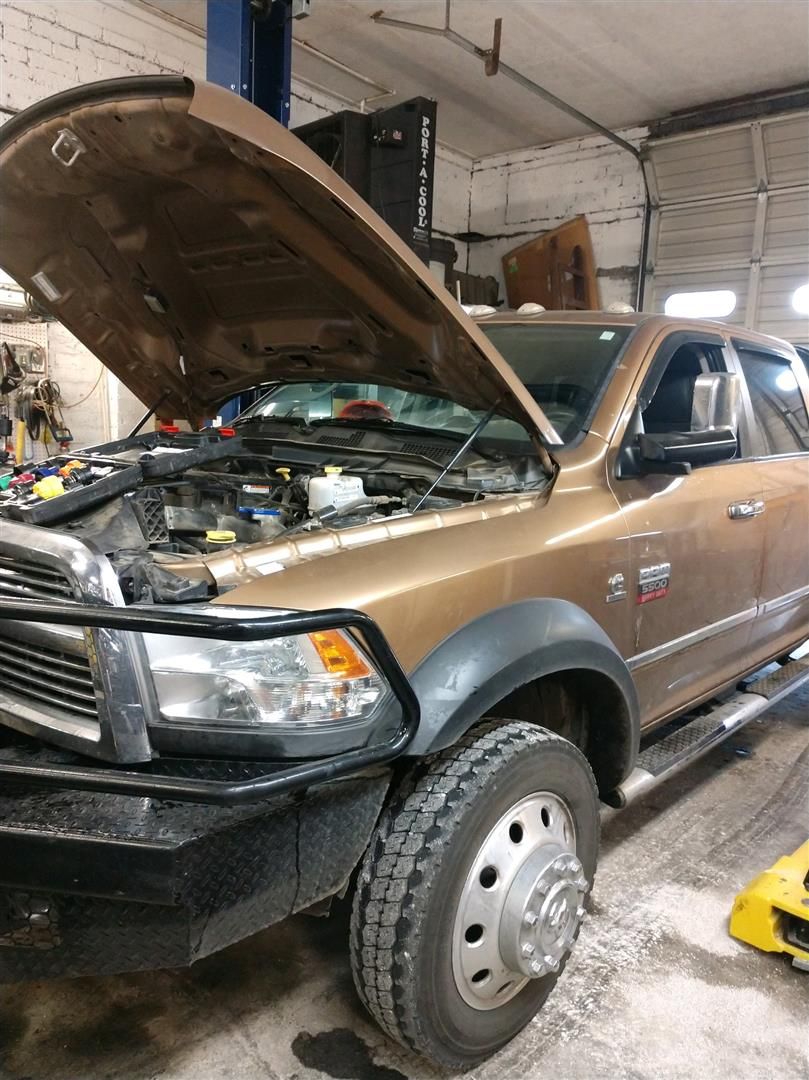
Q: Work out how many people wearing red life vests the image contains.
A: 0